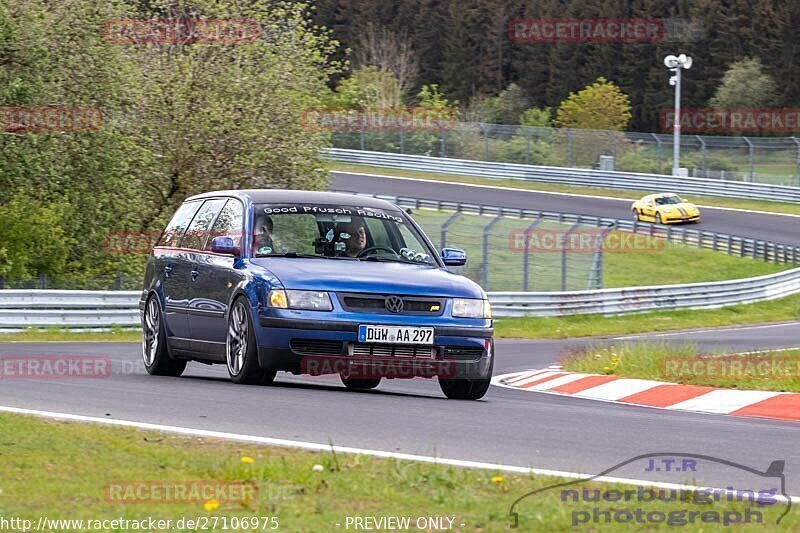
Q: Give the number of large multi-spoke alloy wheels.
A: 2